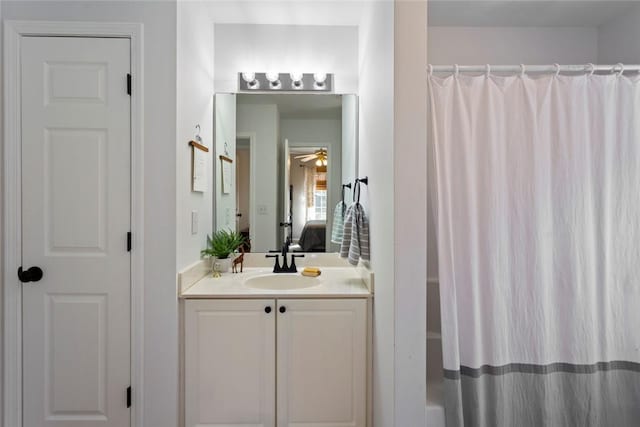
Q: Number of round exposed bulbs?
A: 4